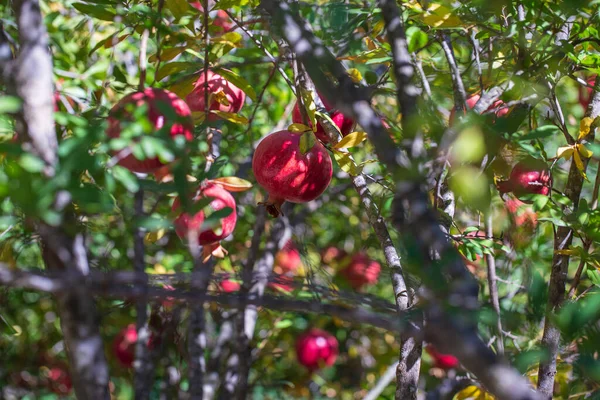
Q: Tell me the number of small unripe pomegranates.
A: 0